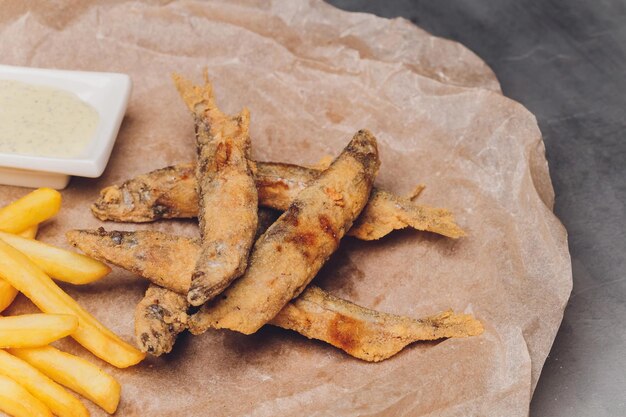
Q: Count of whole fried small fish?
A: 5